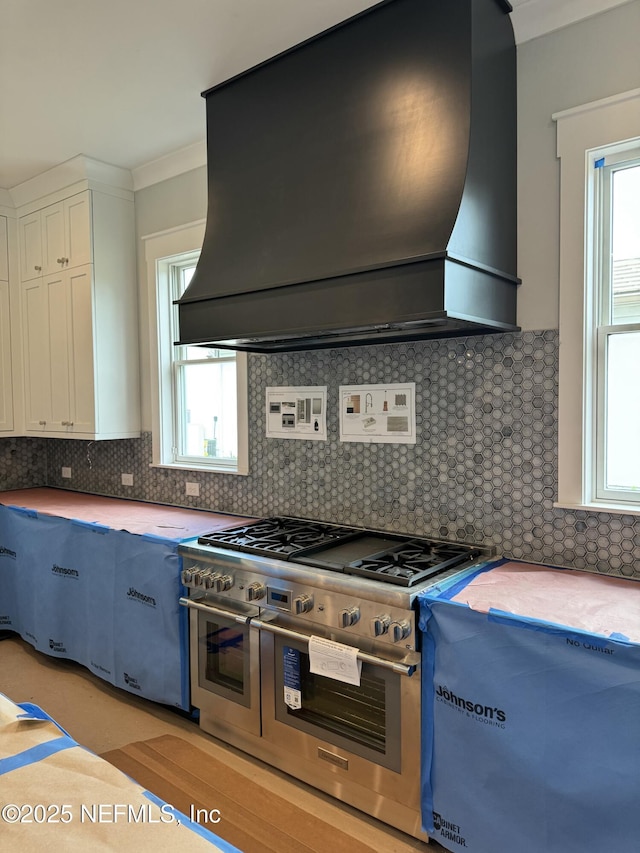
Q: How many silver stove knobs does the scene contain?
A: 9